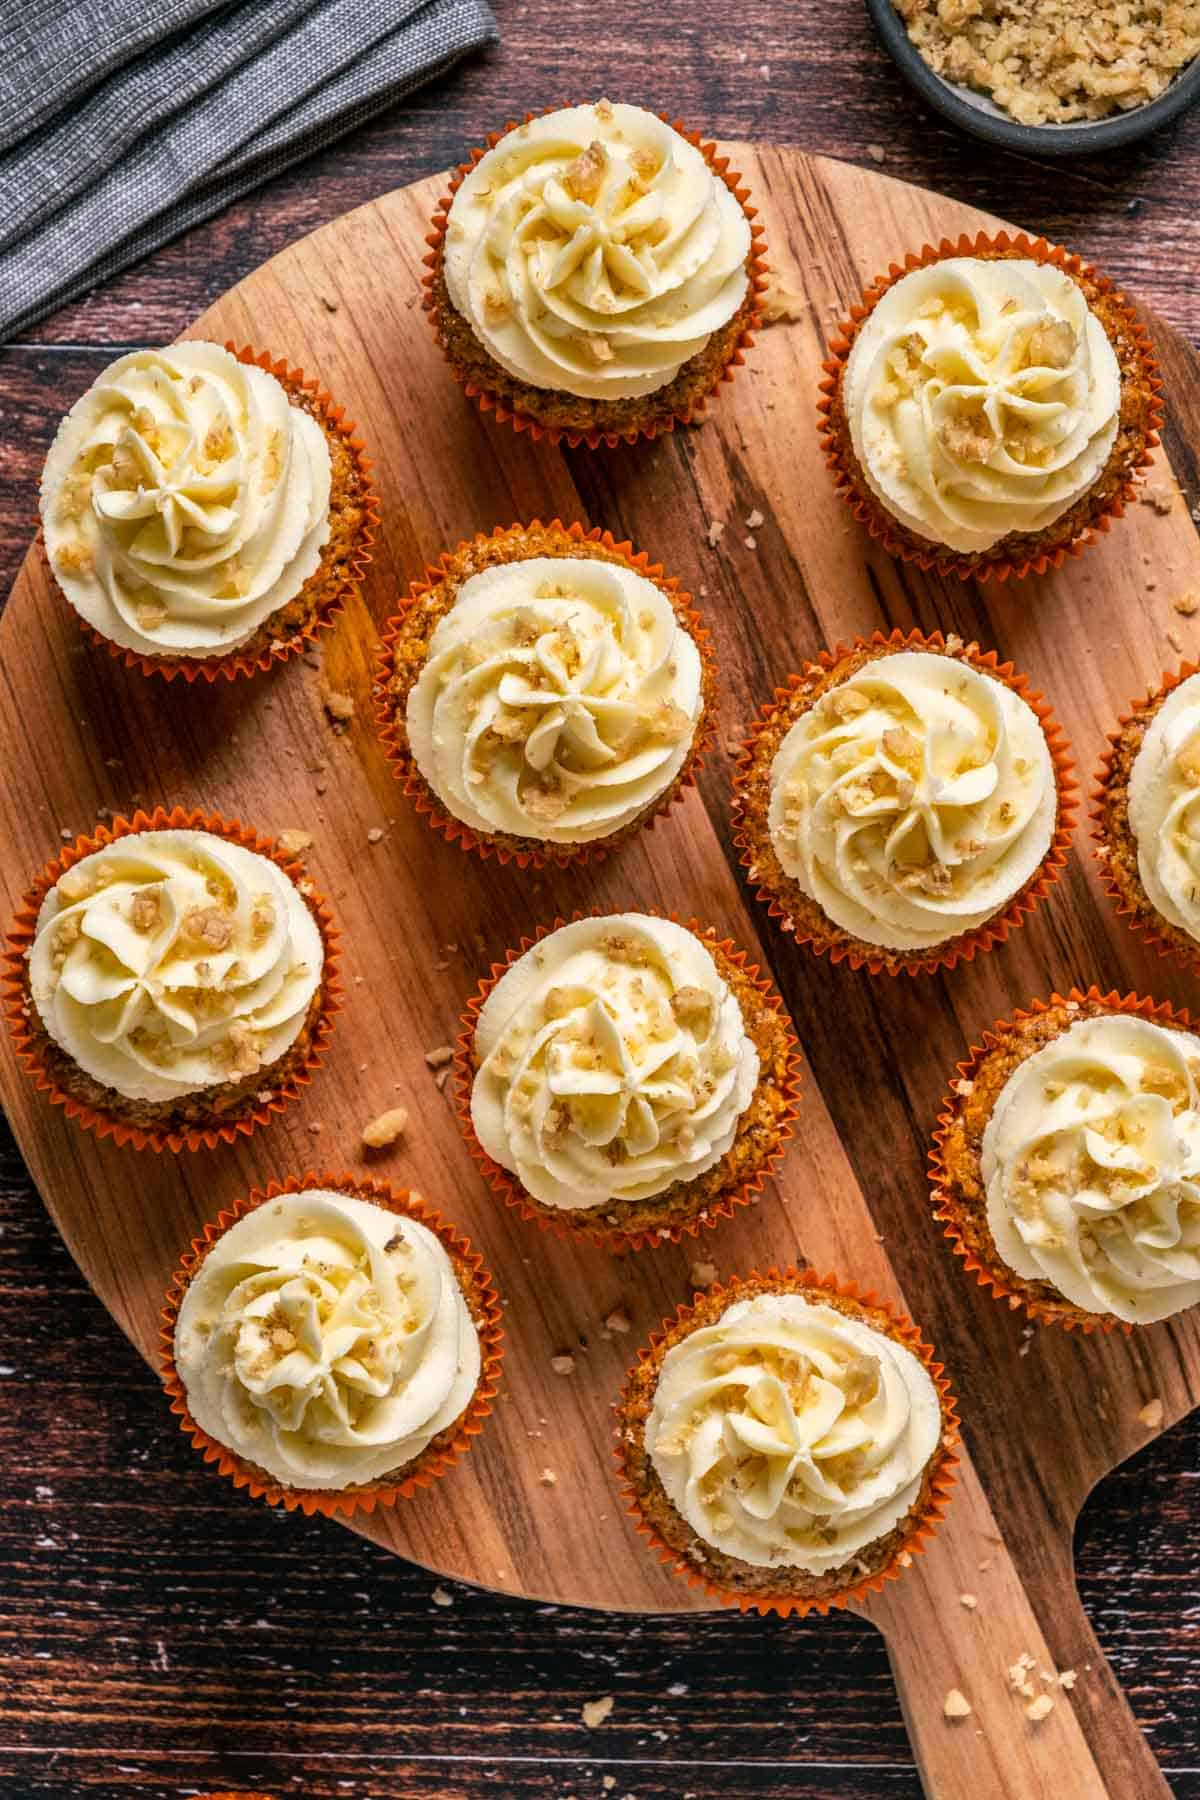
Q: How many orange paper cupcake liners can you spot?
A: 11